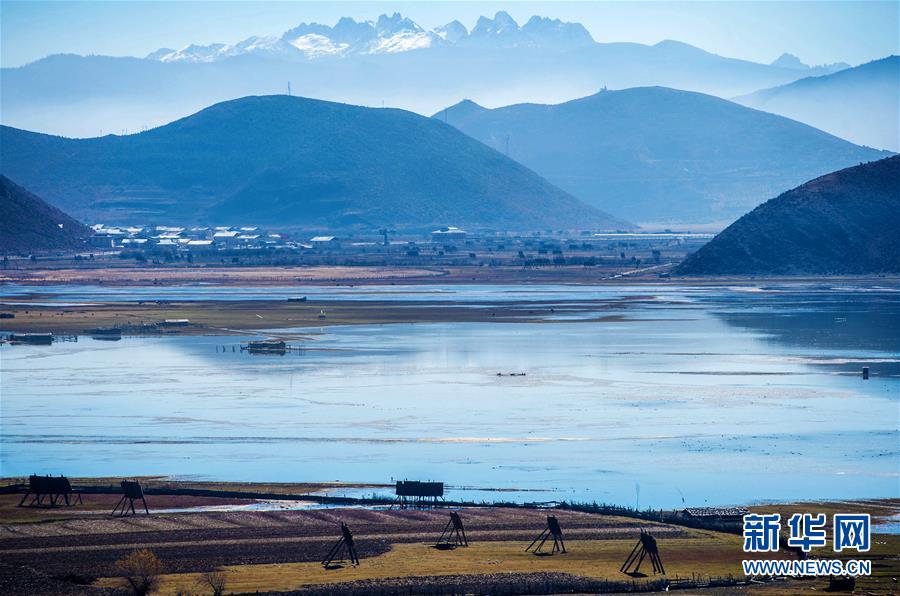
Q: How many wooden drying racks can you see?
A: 7